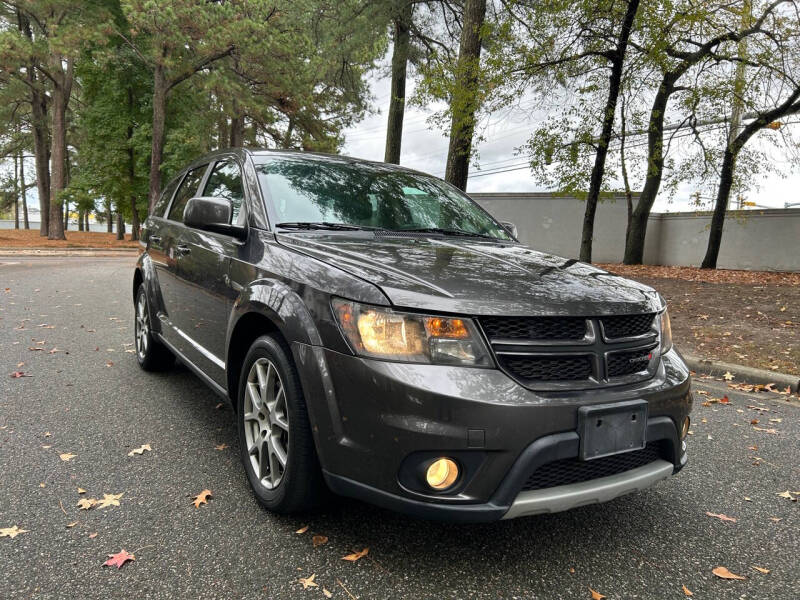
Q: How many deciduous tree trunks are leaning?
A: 3